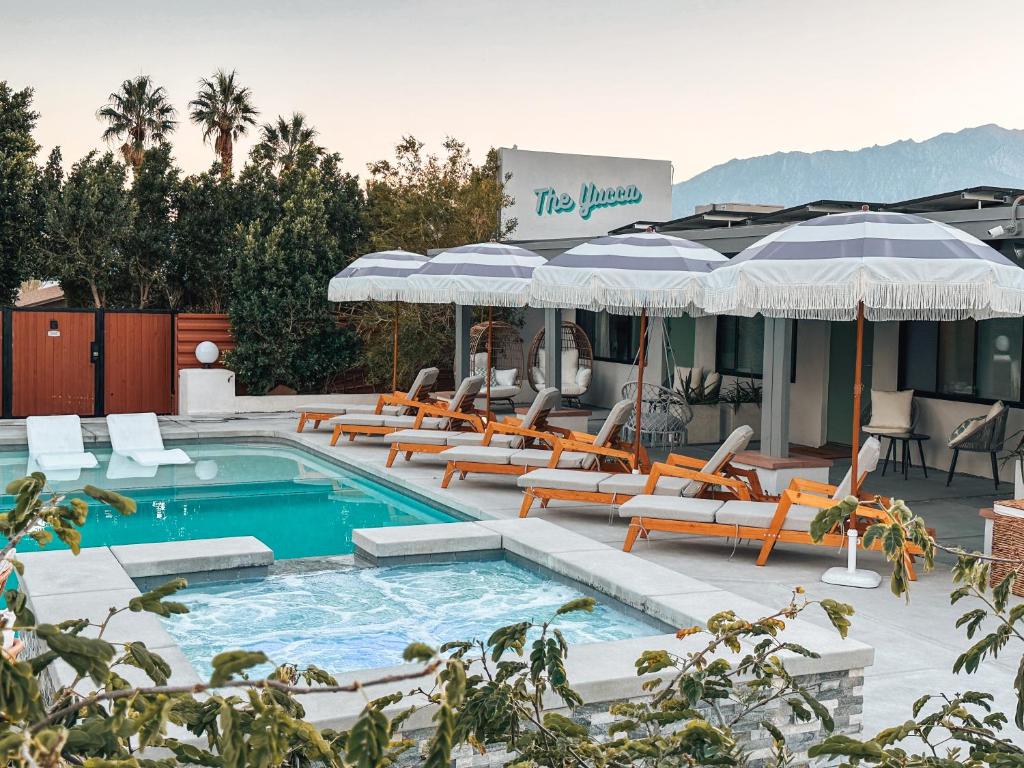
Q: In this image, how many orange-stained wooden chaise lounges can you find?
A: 6